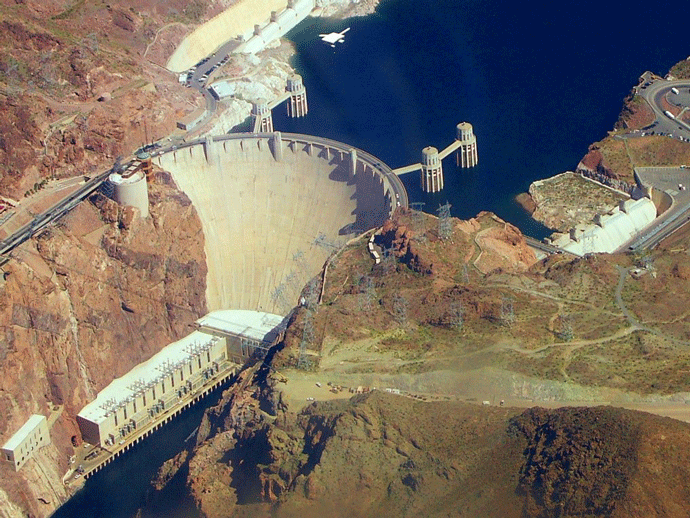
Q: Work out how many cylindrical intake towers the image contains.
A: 4